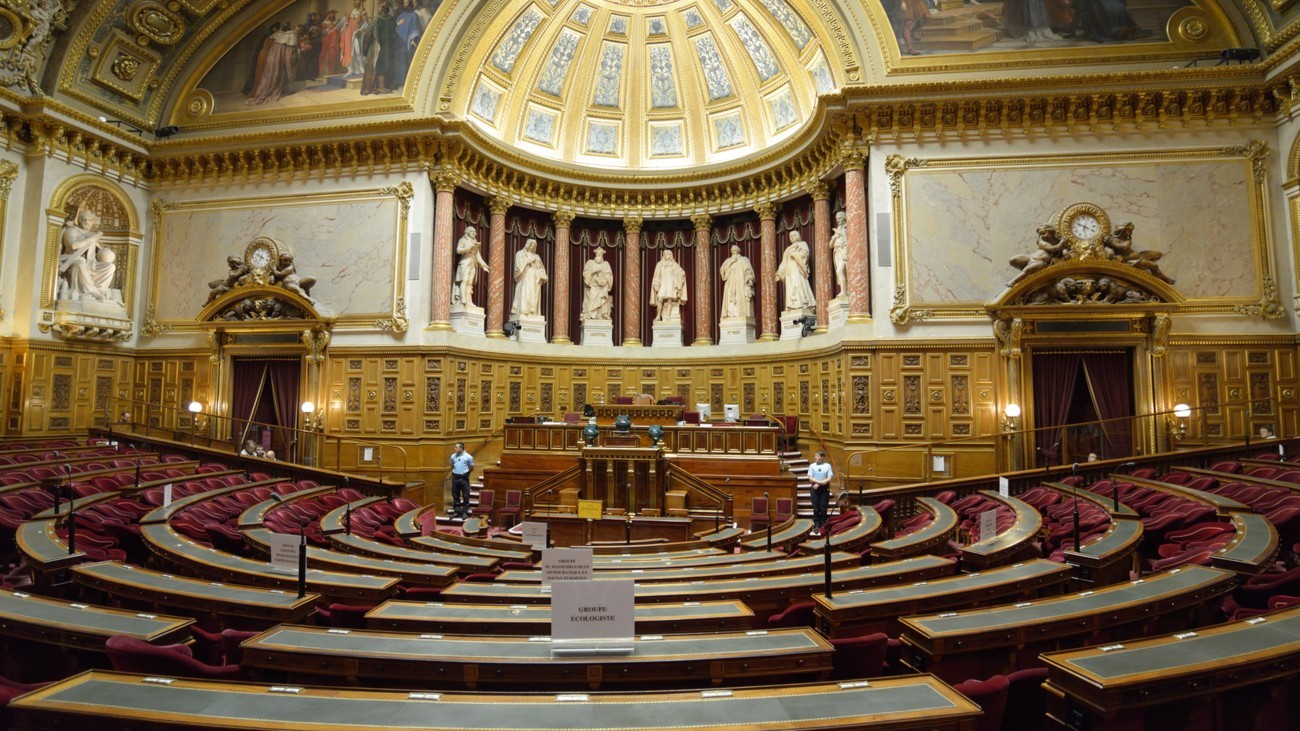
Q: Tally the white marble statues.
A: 8